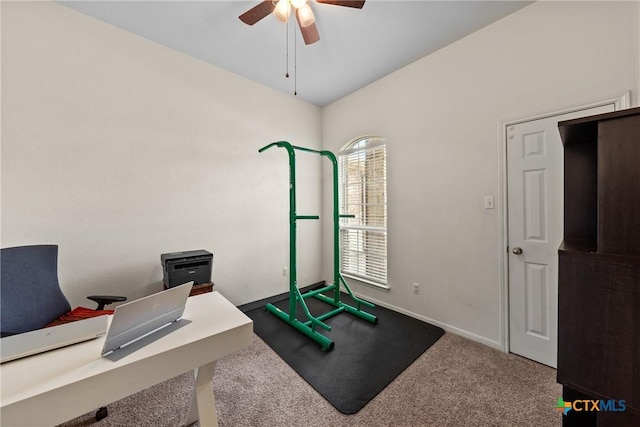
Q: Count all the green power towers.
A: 1